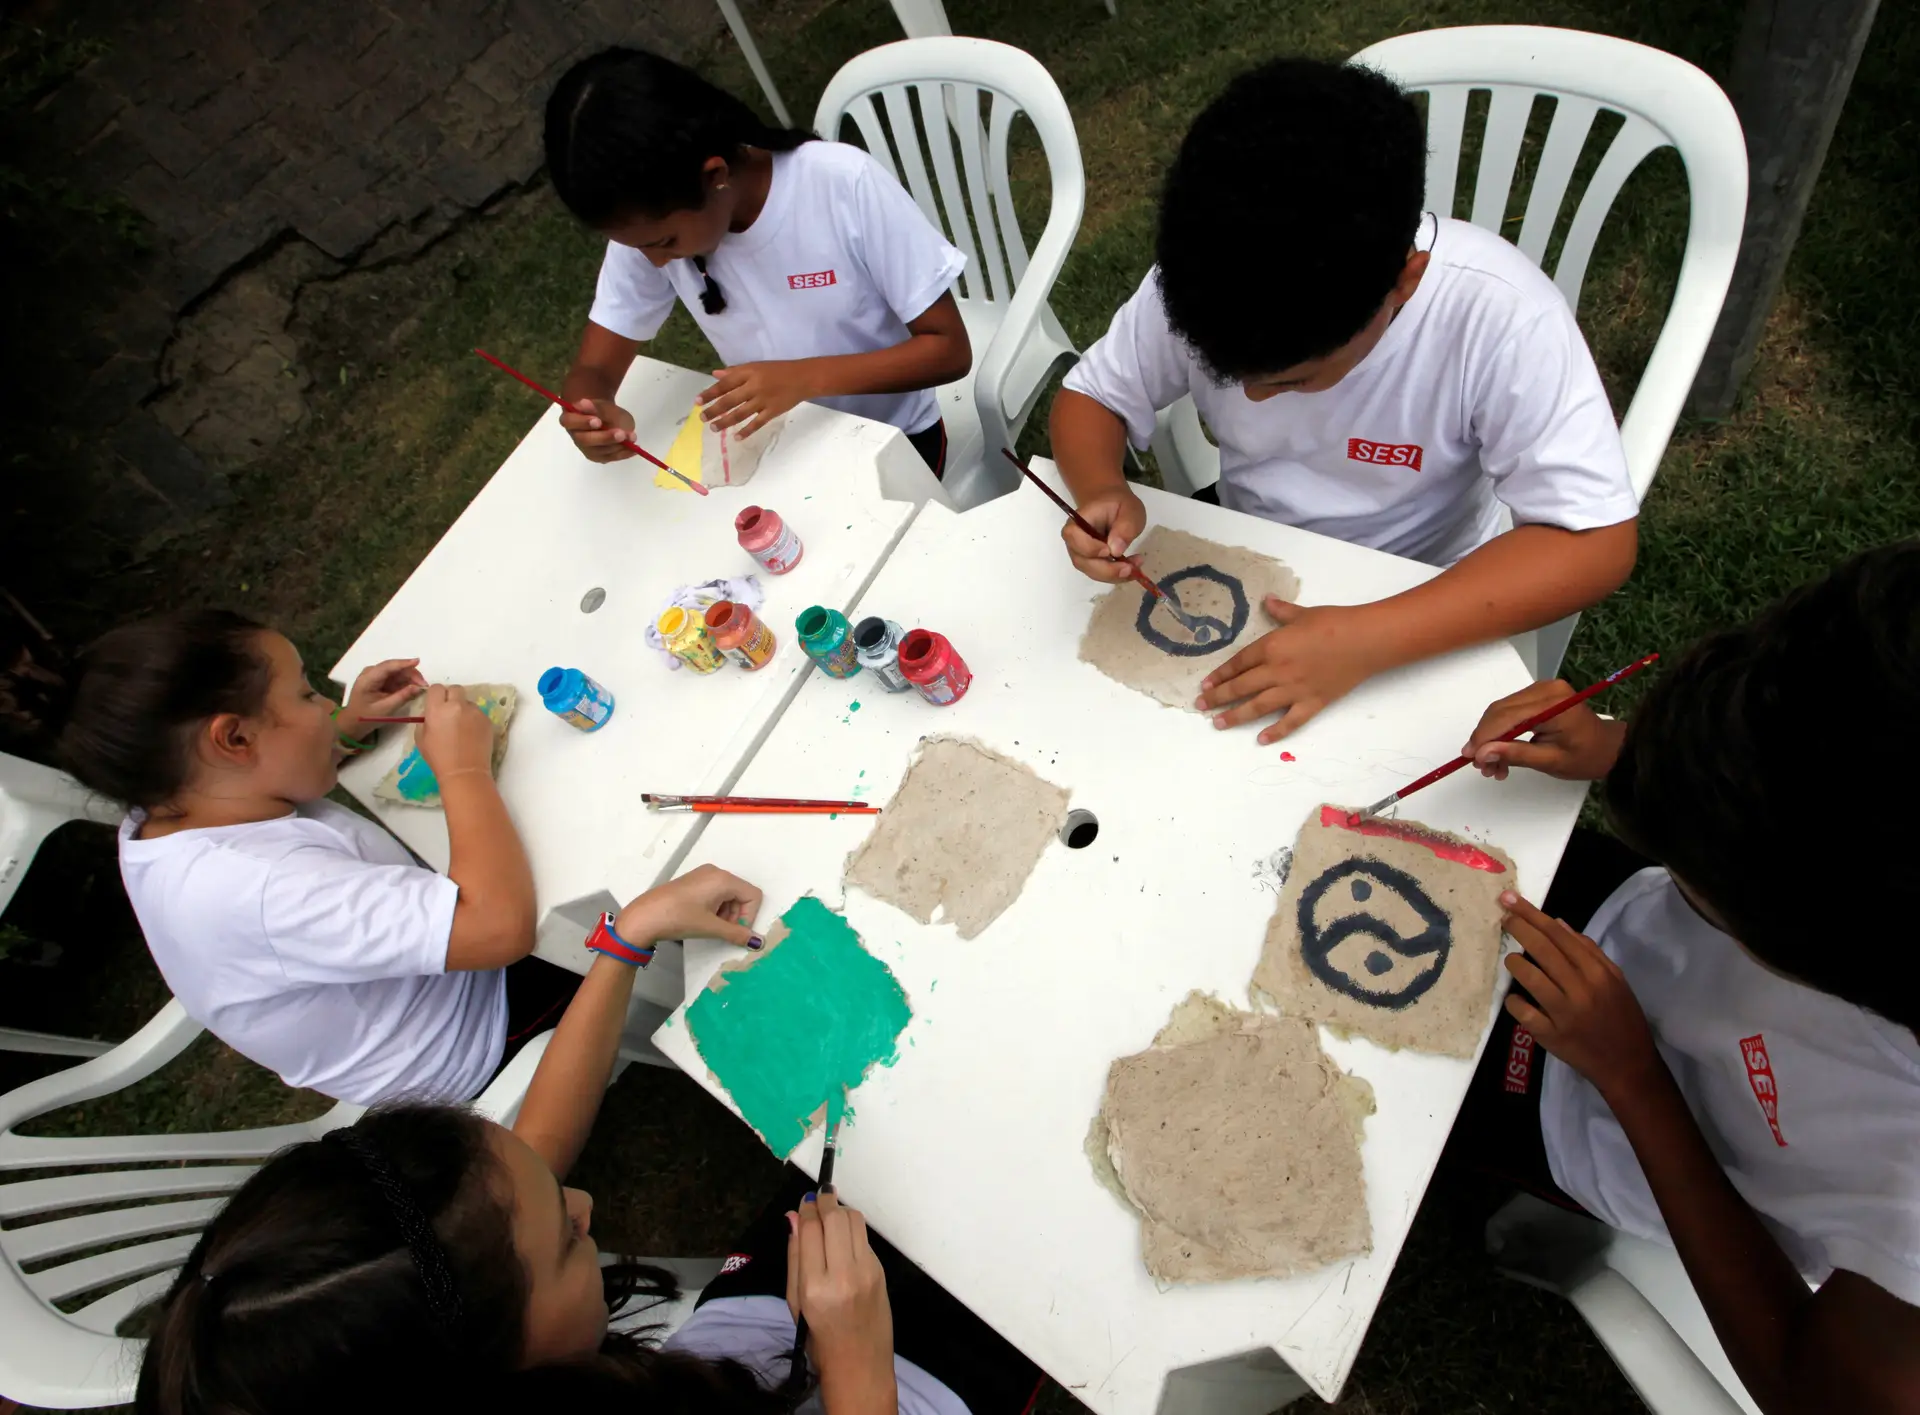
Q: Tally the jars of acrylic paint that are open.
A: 7